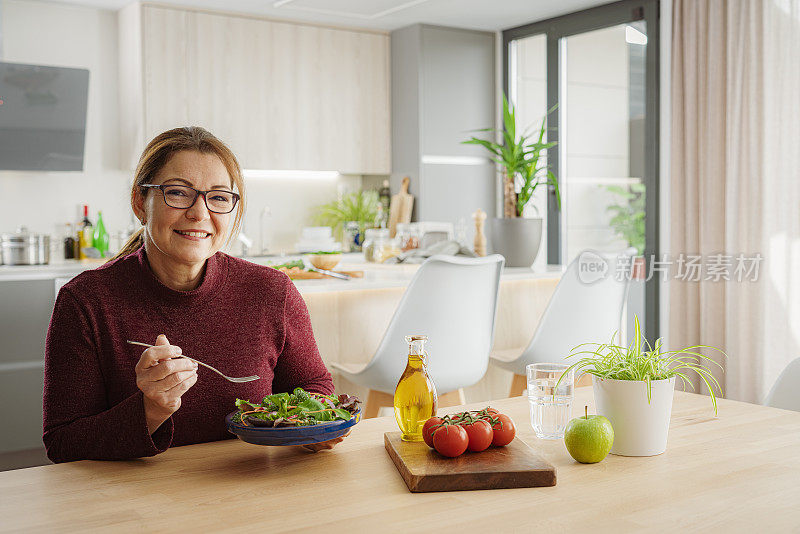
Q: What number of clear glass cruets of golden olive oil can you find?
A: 1